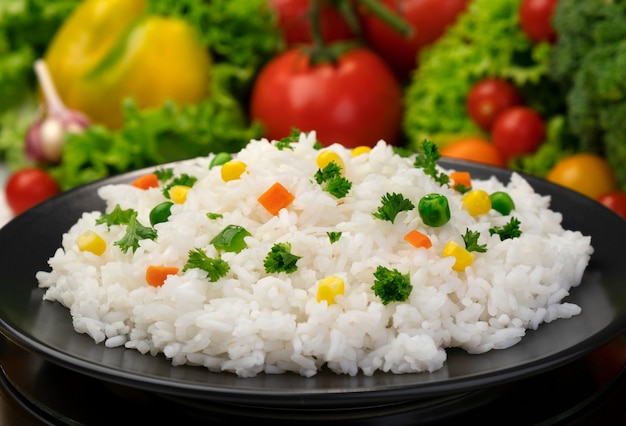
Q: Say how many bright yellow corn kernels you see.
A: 8